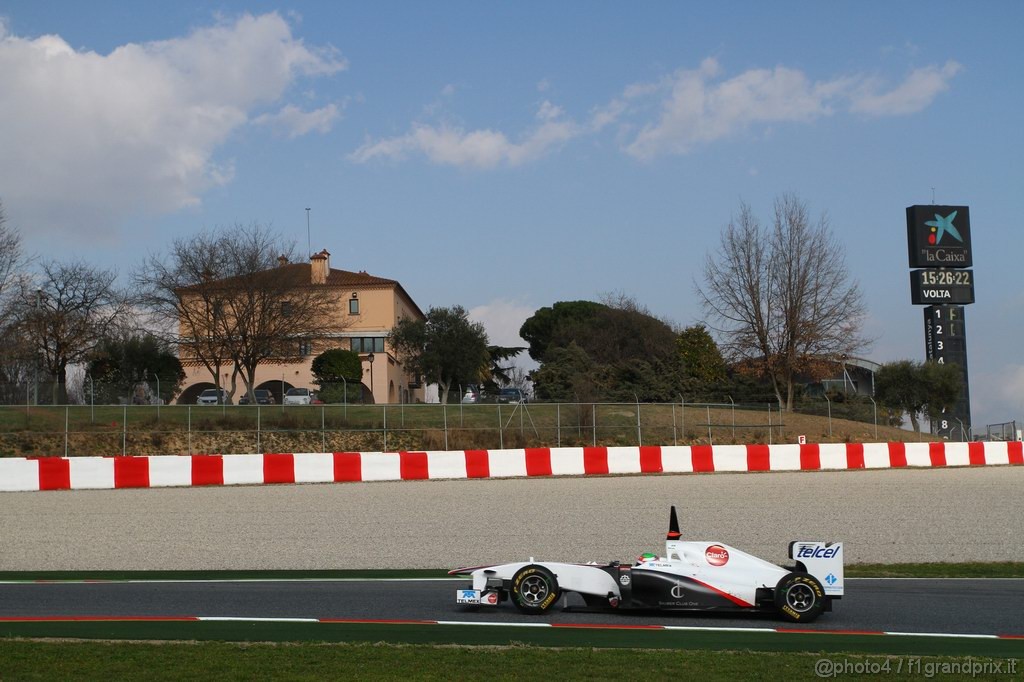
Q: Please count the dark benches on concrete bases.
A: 0